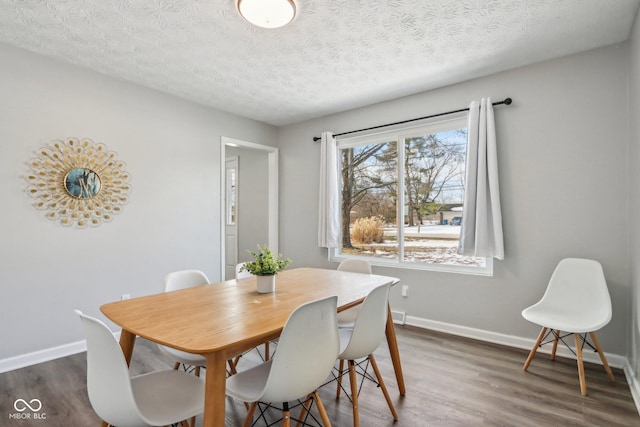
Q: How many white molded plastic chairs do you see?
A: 7